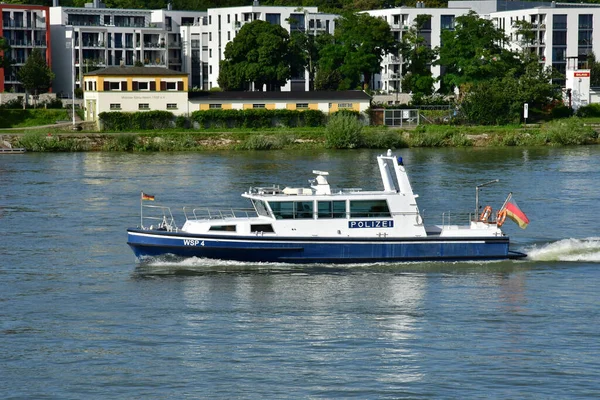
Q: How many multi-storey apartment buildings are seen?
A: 5